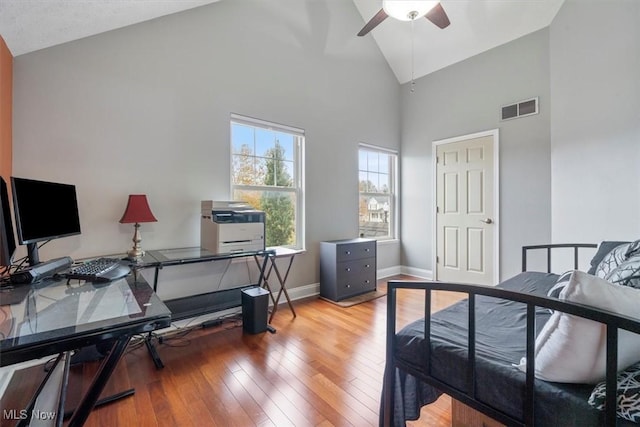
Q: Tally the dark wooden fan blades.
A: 2